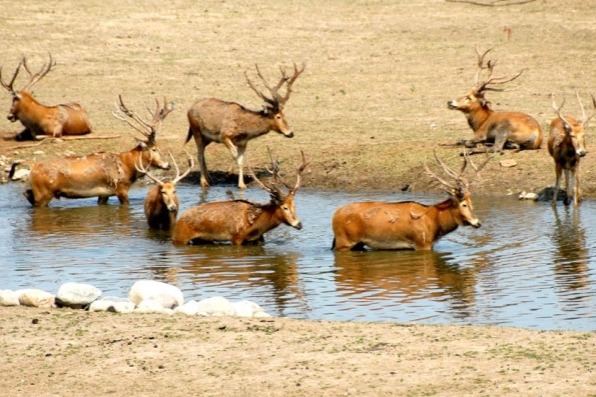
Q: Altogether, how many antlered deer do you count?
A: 8